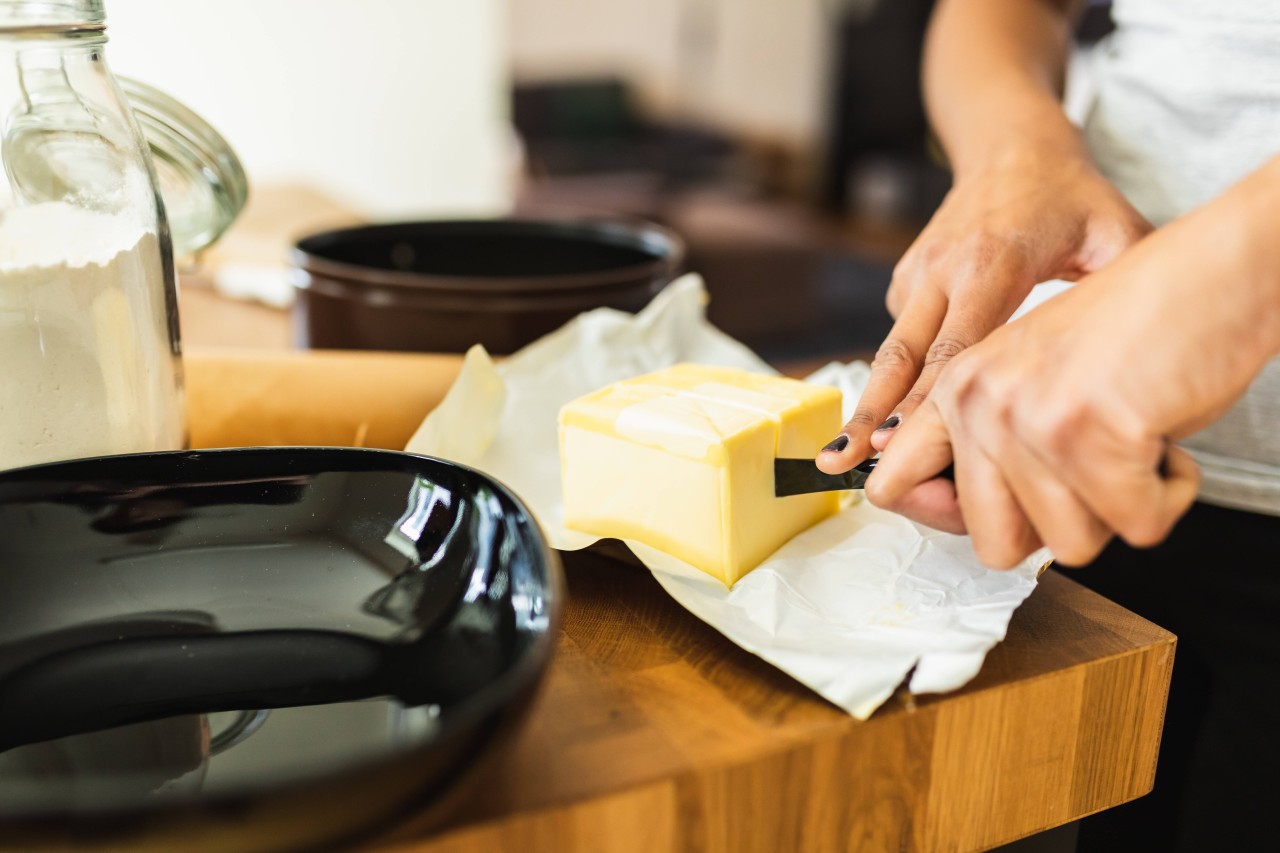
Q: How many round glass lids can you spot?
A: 1